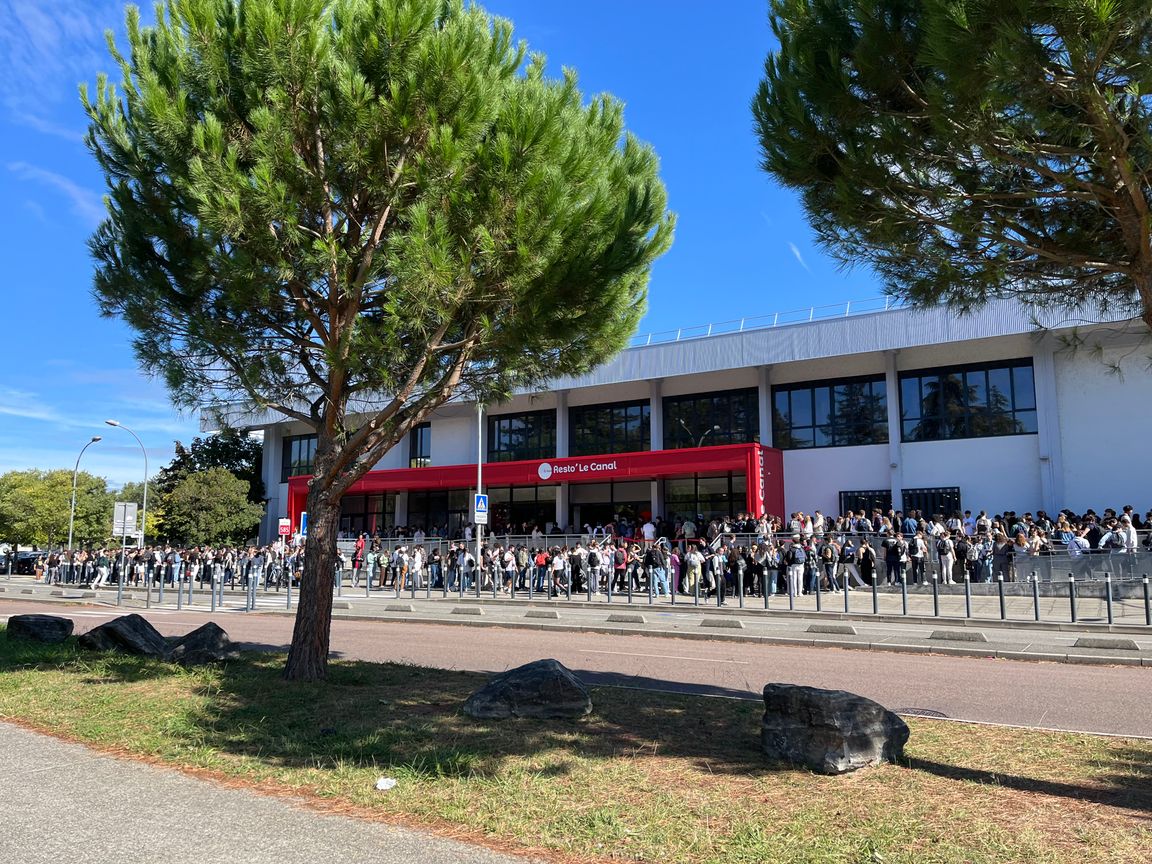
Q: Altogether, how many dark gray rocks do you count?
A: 5